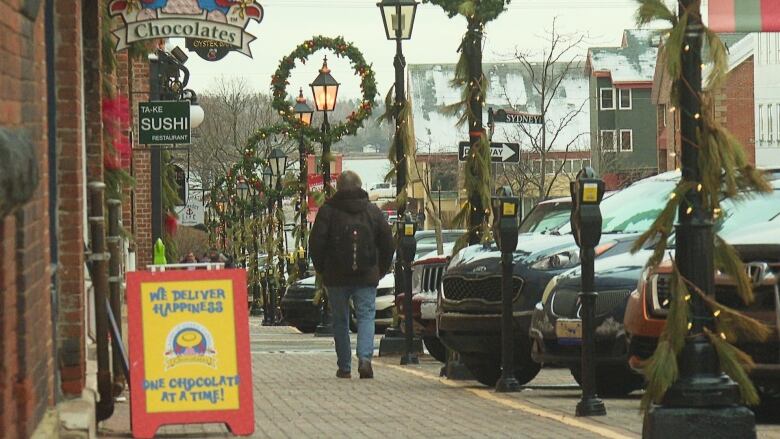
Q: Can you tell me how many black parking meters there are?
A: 3